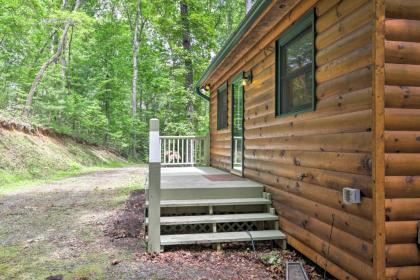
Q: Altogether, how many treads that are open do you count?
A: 3